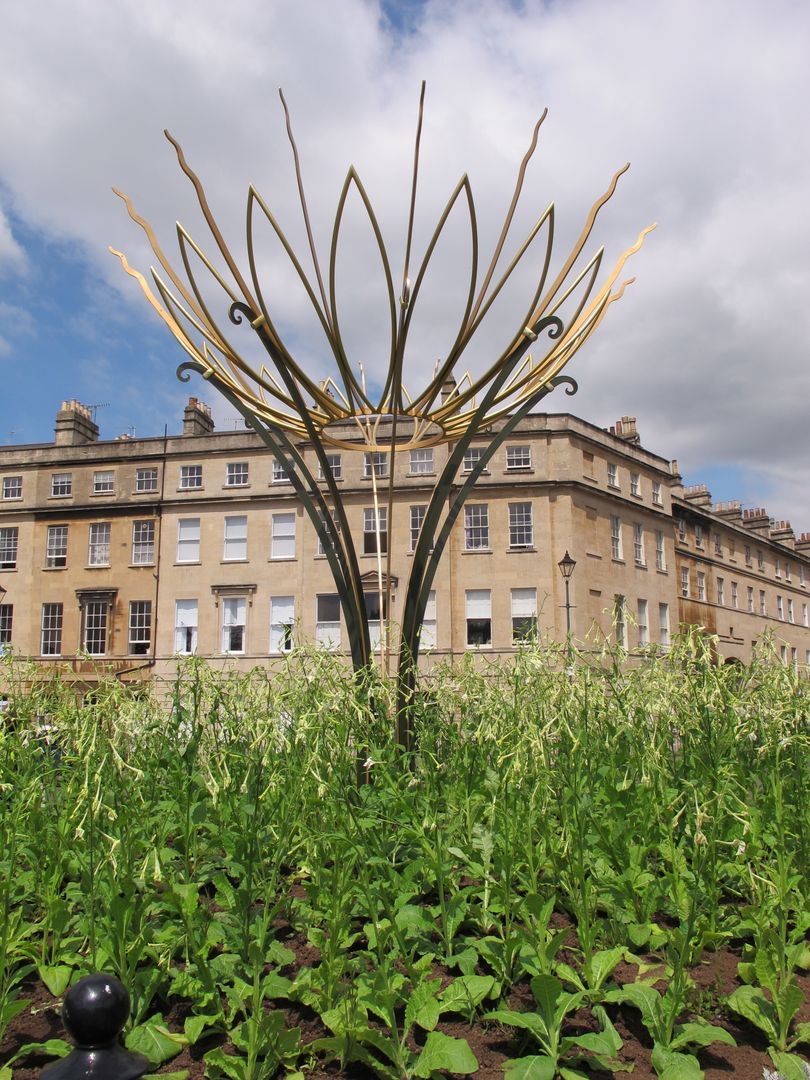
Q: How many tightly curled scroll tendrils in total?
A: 4